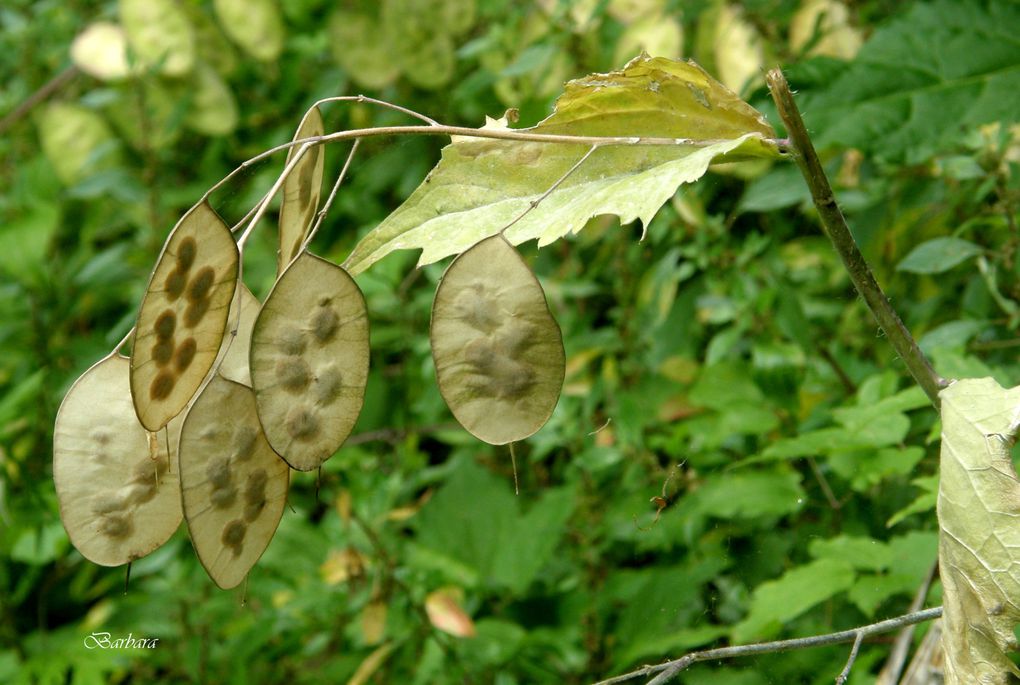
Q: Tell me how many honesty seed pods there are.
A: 7